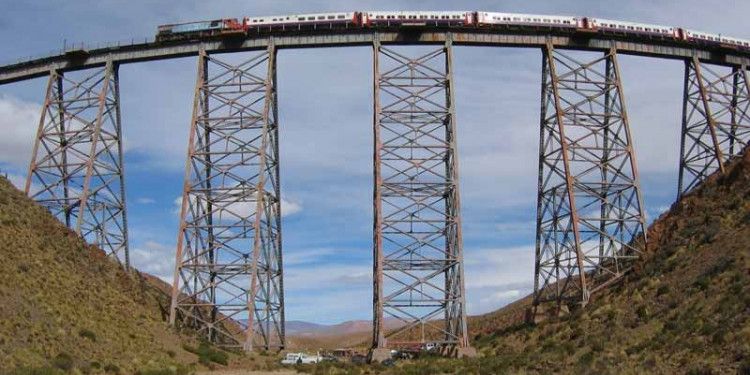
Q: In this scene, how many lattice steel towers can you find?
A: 5